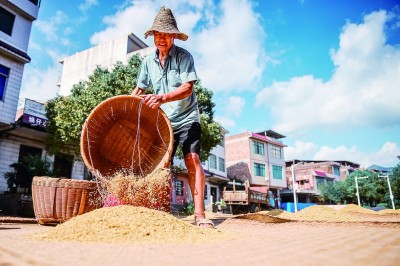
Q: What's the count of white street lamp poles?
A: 3